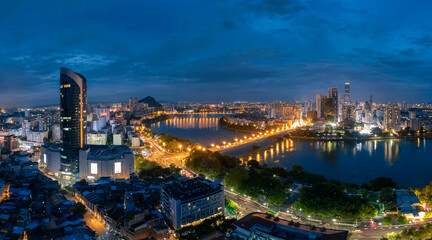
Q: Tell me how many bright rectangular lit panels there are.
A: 3